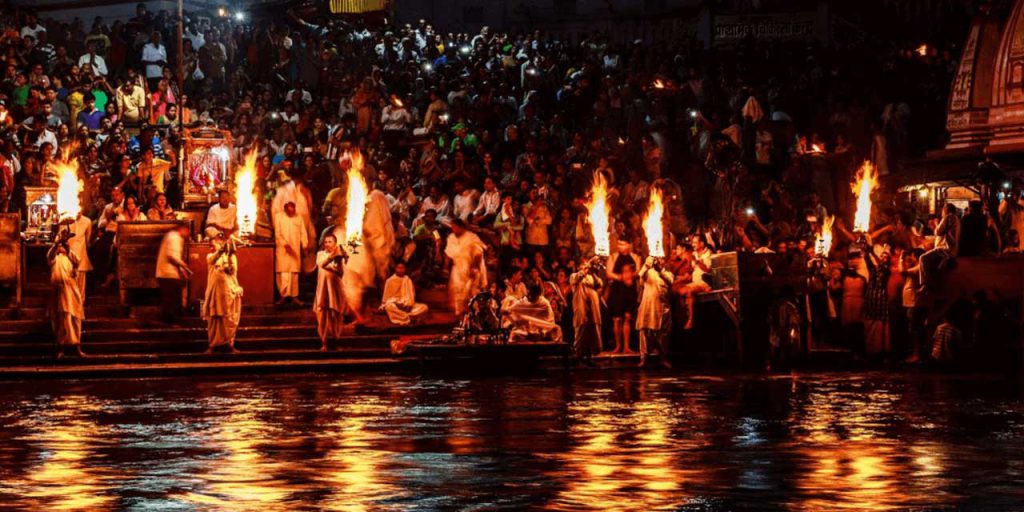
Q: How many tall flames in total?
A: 7